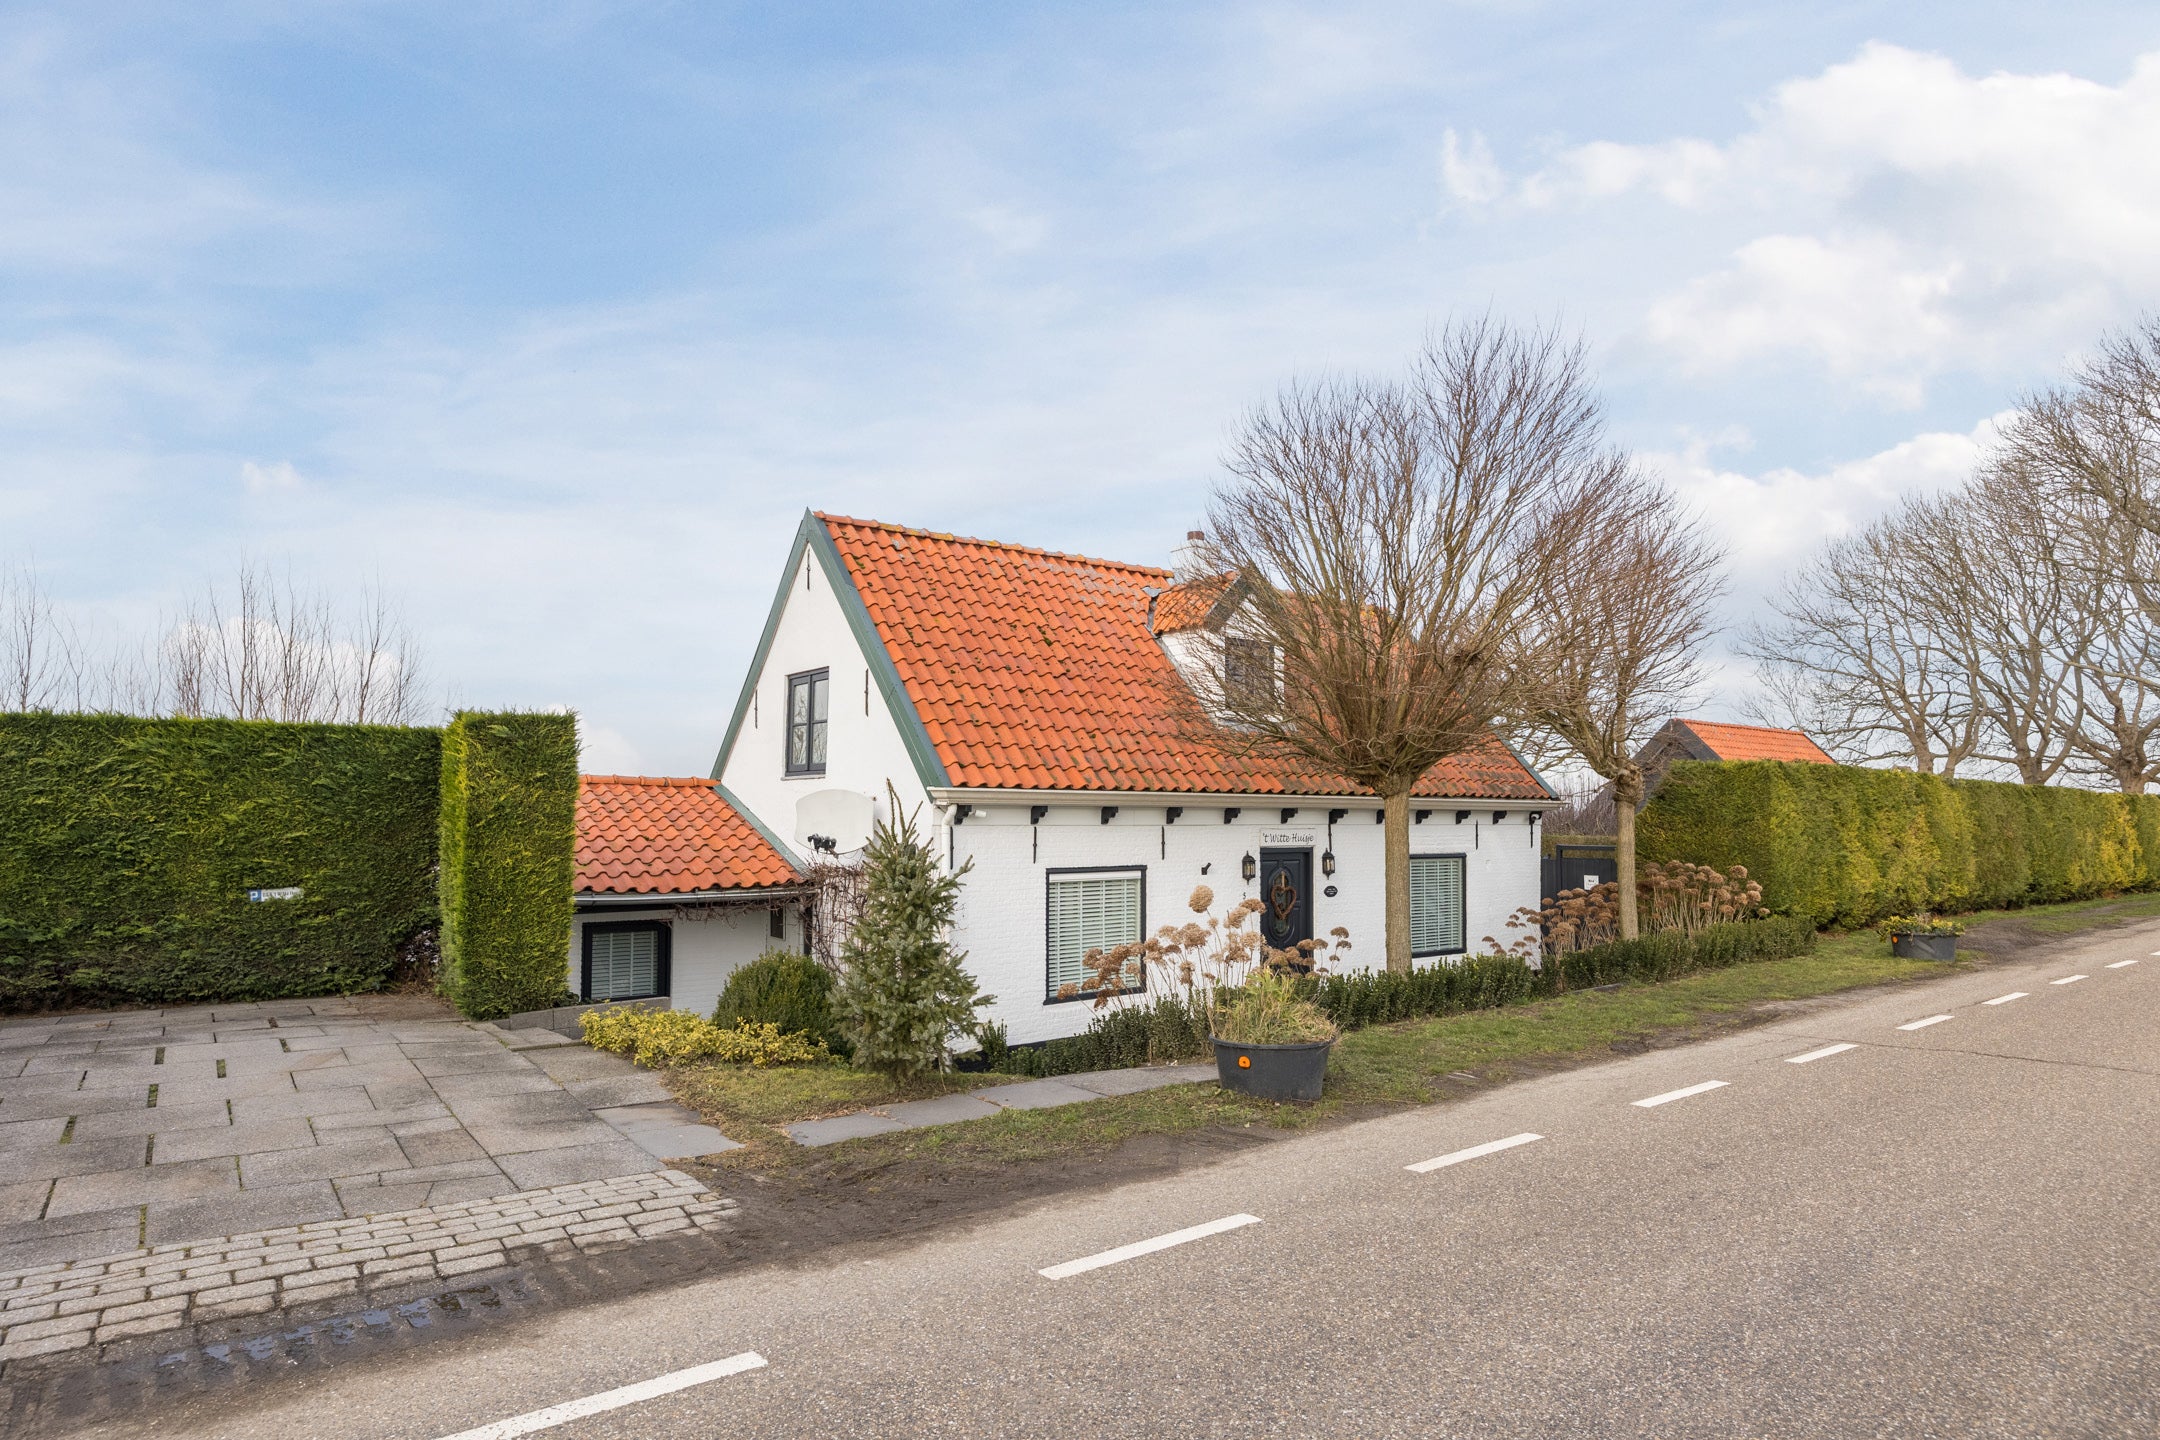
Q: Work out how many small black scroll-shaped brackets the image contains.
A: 12